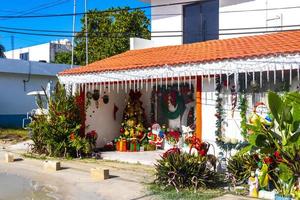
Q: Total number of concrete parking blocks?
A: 3